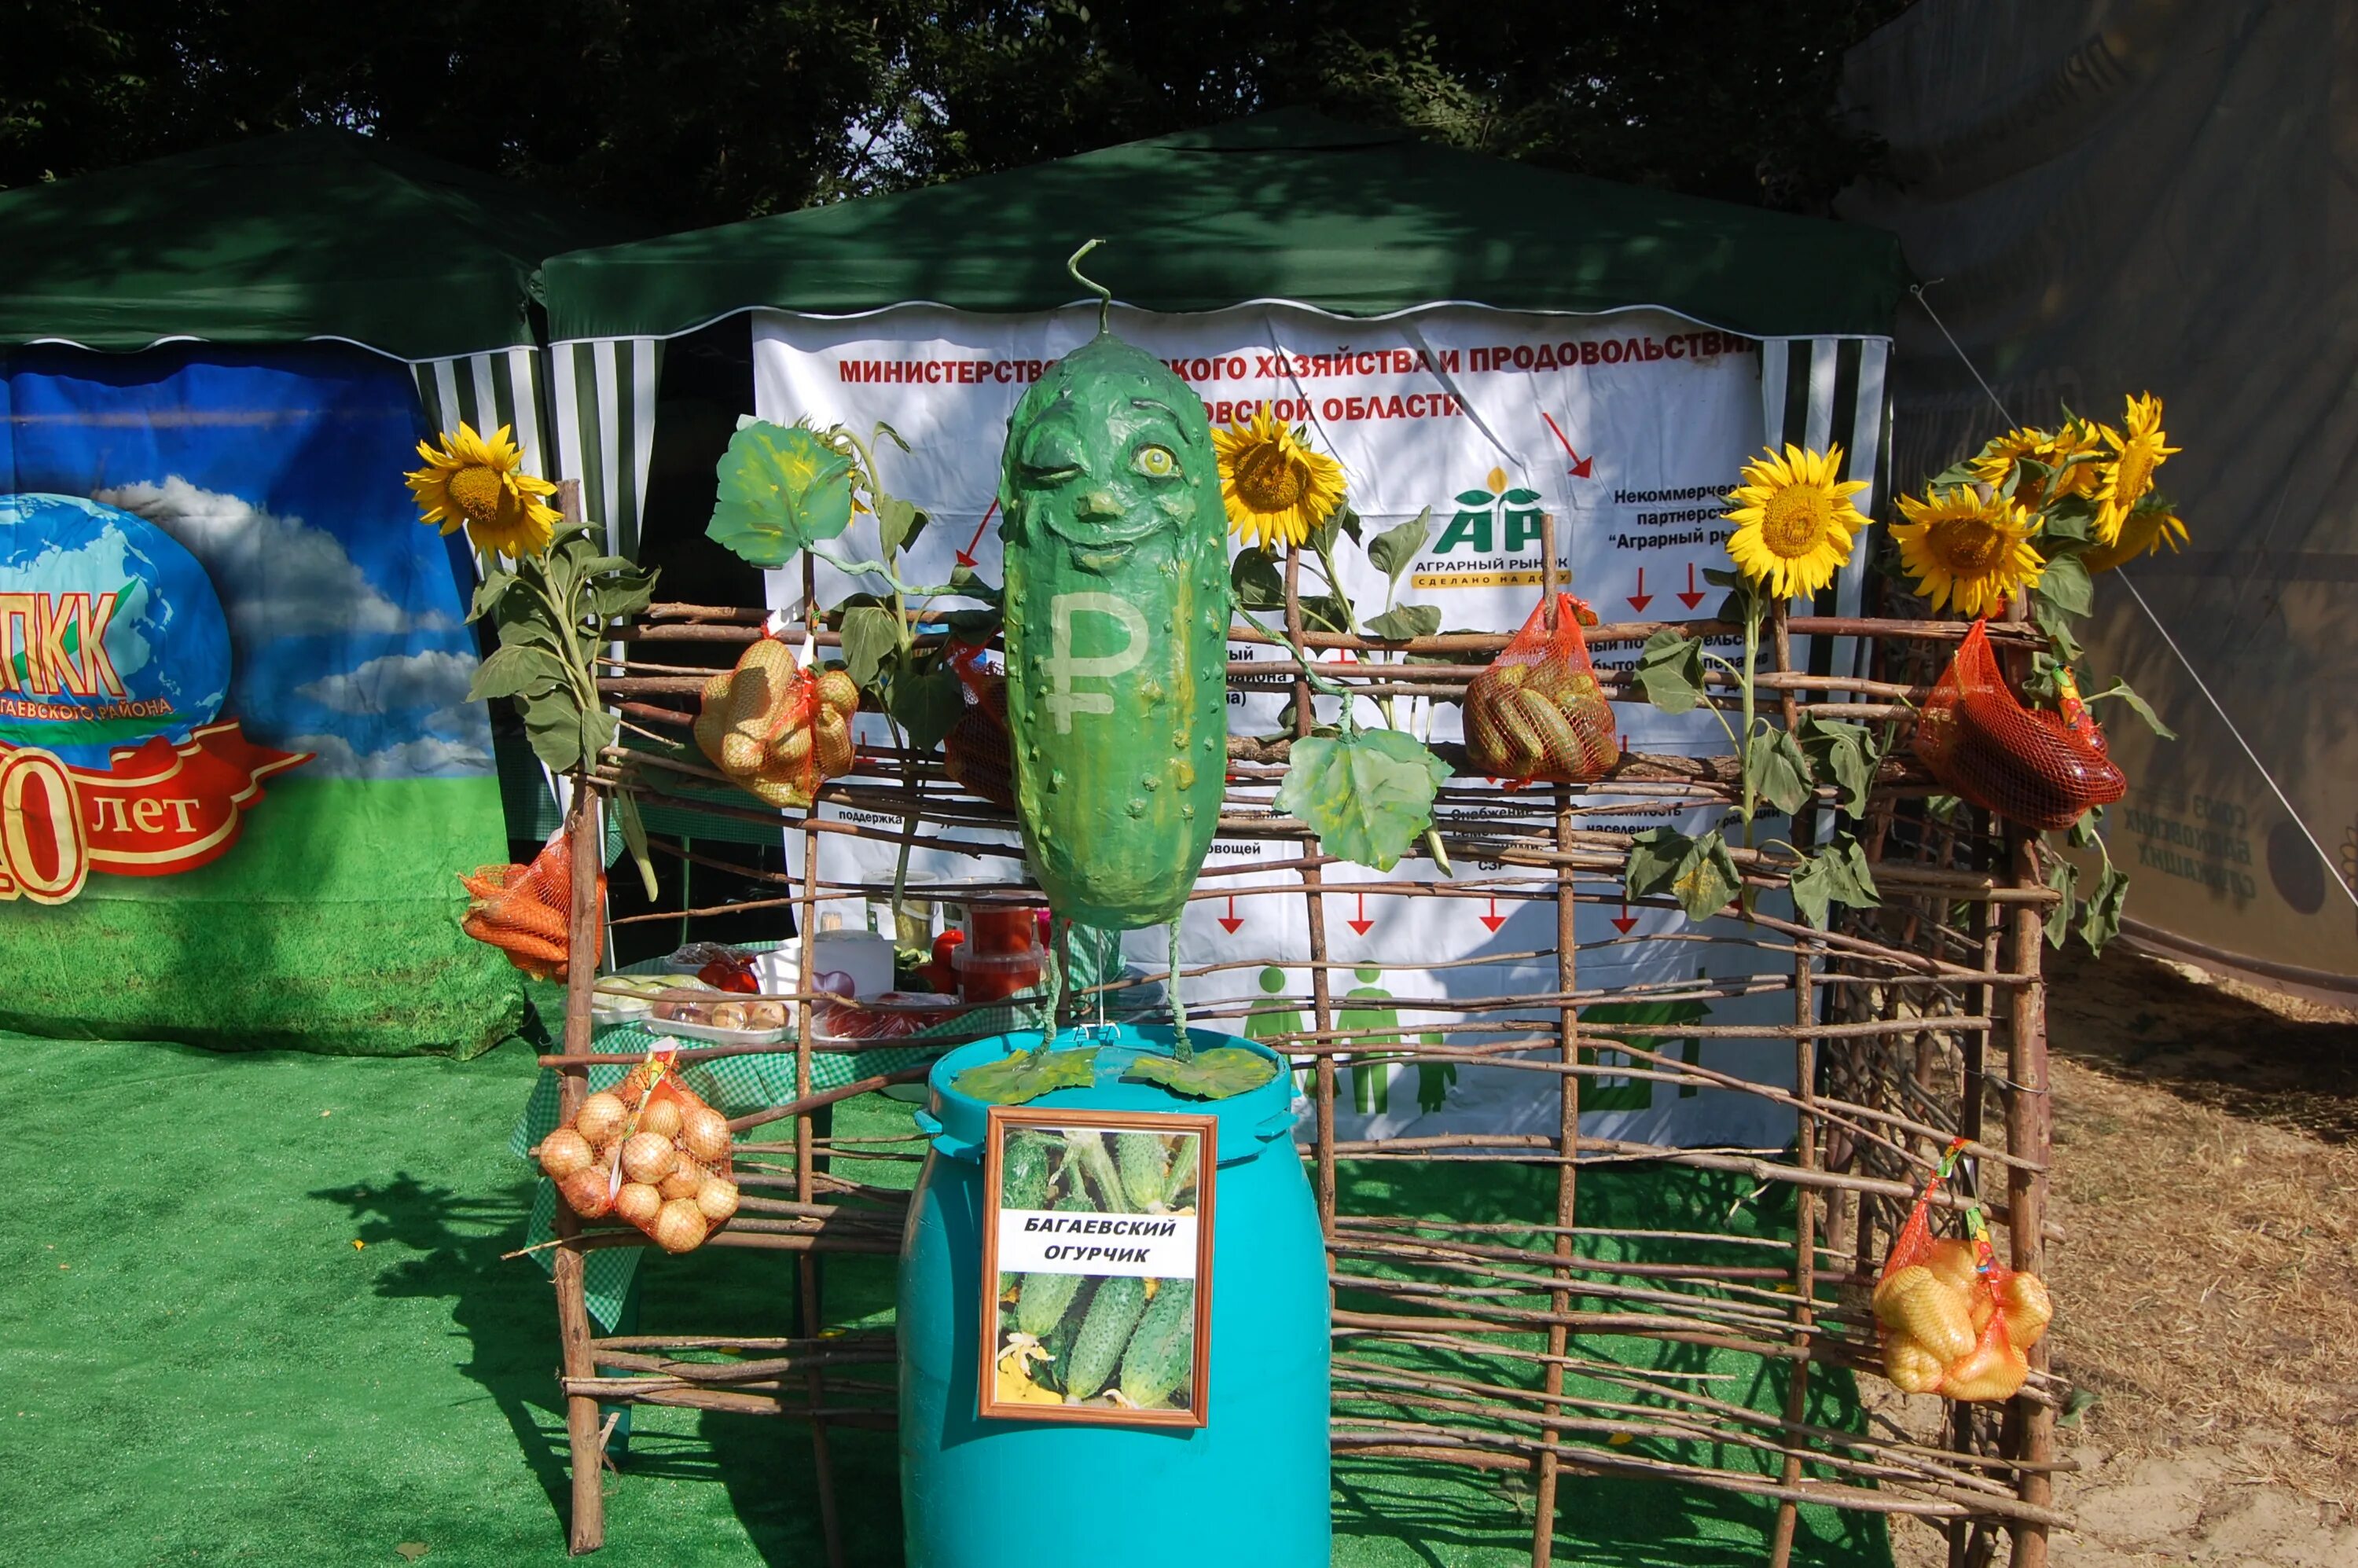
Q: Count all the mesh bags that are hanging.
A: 7